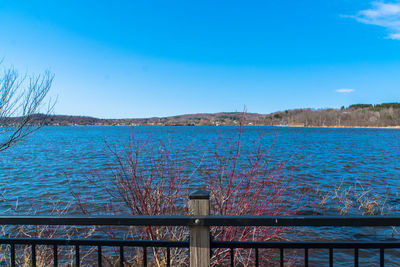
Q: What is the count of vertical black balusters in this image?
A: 15